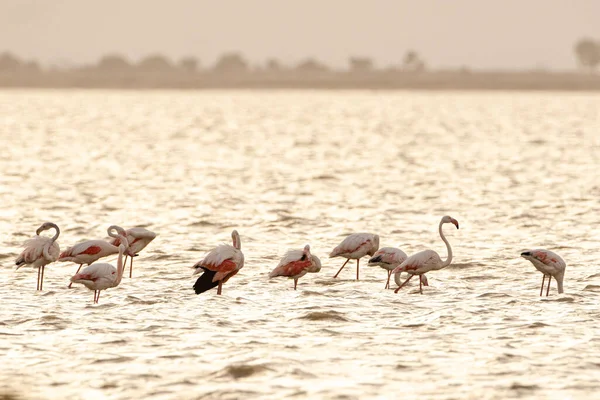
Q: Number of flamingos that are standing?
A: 10